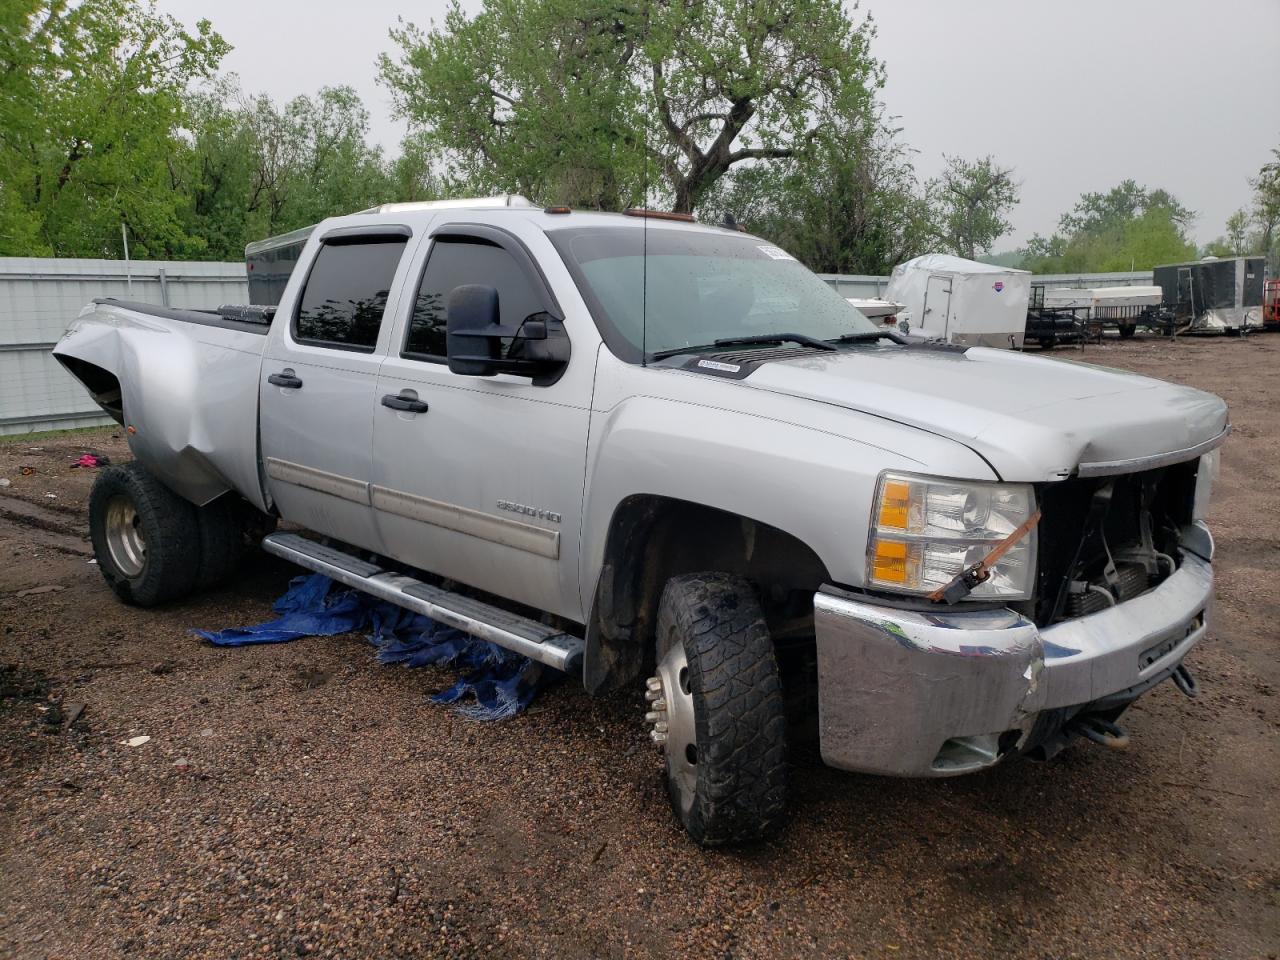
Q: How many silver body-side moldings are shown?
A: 2